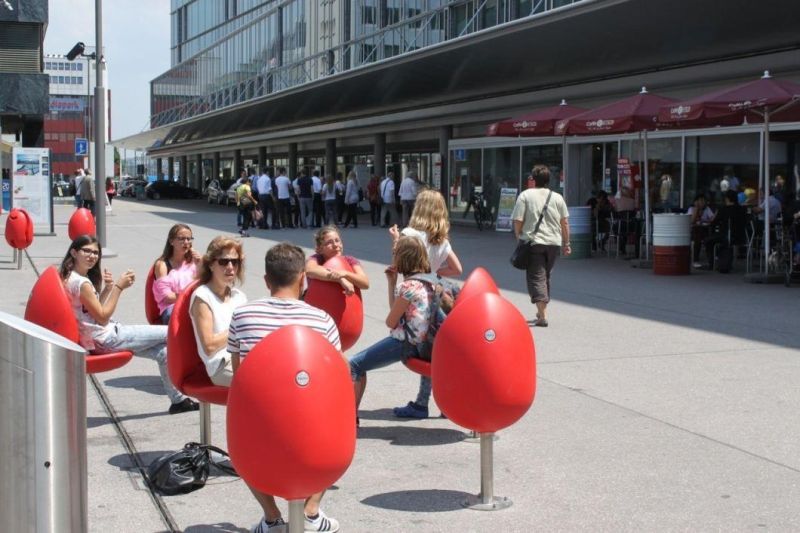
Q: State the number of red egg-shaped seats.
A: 9